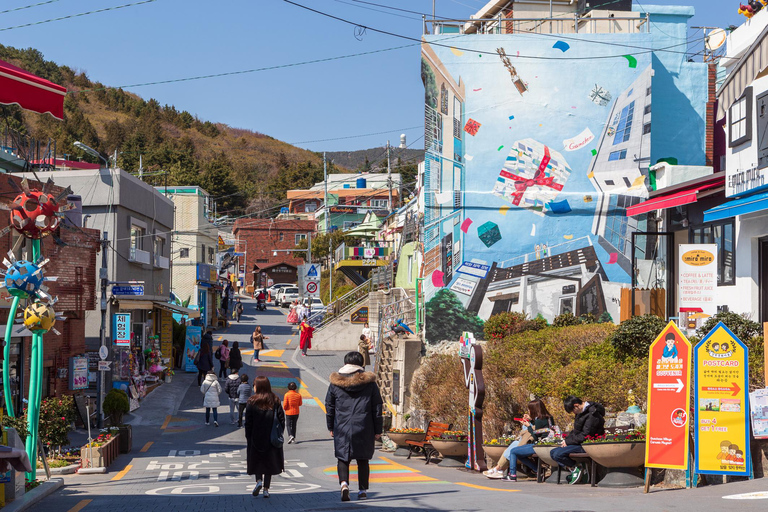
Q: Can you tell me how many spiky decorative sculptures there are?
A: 3